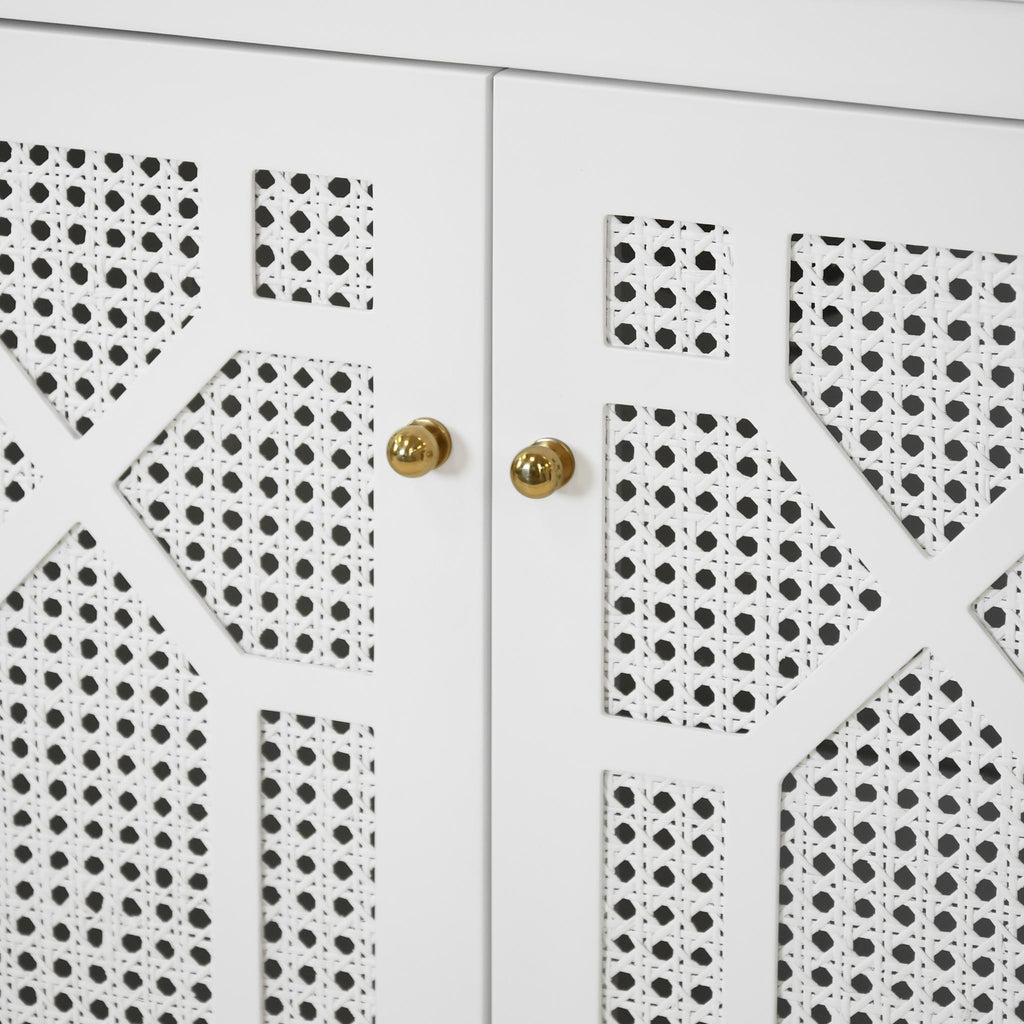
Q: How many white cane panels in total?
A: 12